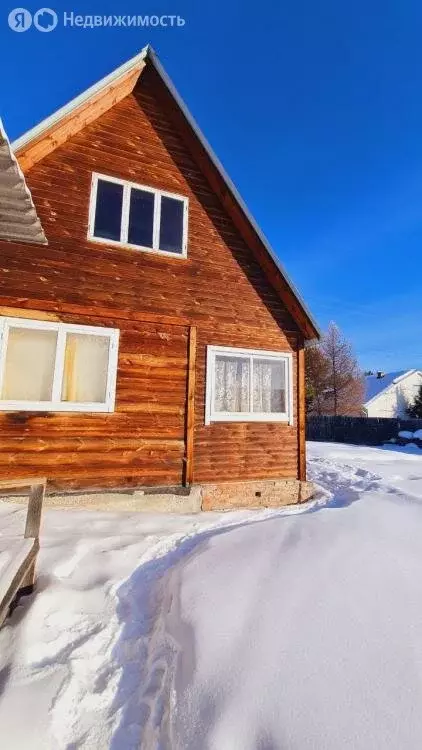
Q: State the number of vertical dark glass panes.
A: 3